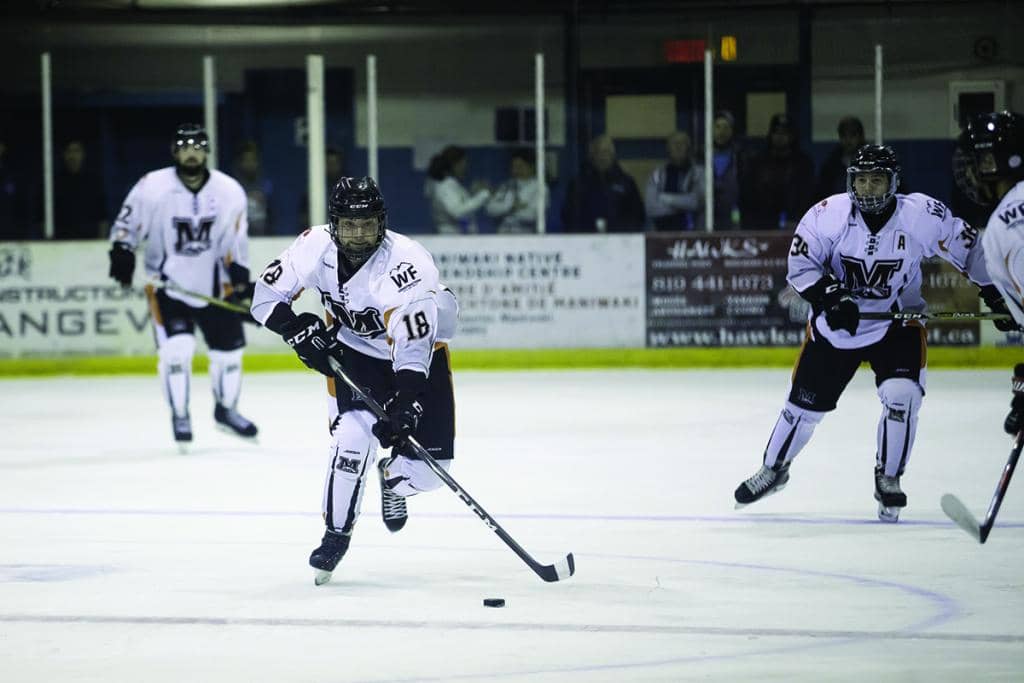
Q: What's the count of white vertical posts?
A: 7